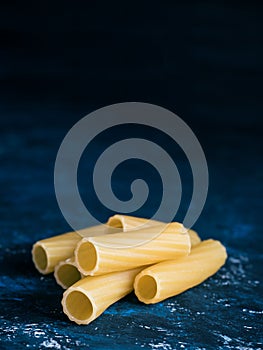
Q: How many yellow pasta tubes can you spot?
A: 6